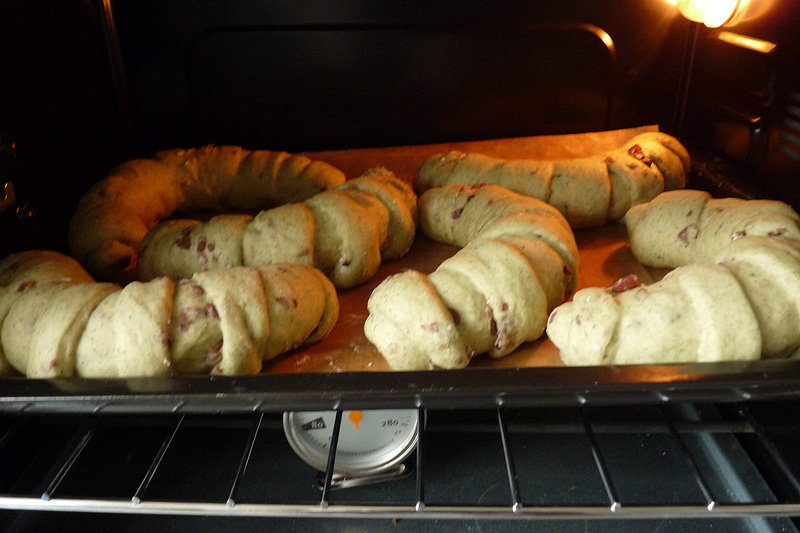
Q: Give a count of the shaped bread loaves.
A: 6